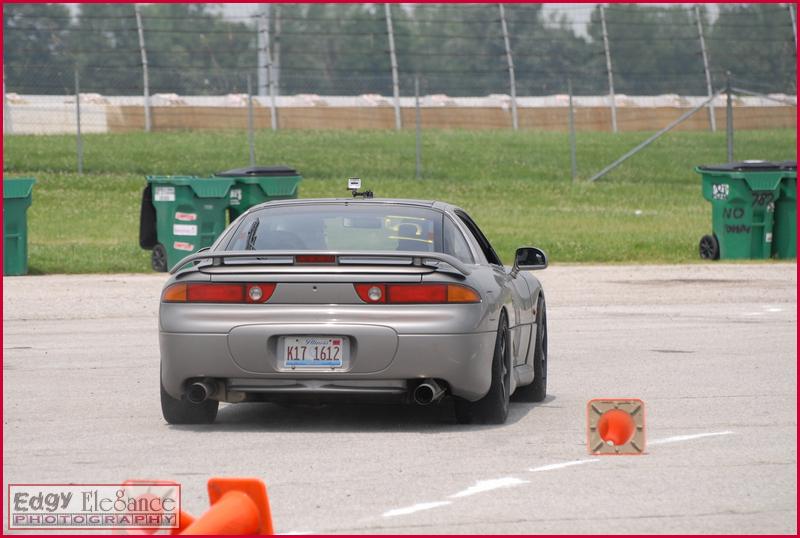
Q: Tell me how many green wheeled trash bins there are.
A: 5